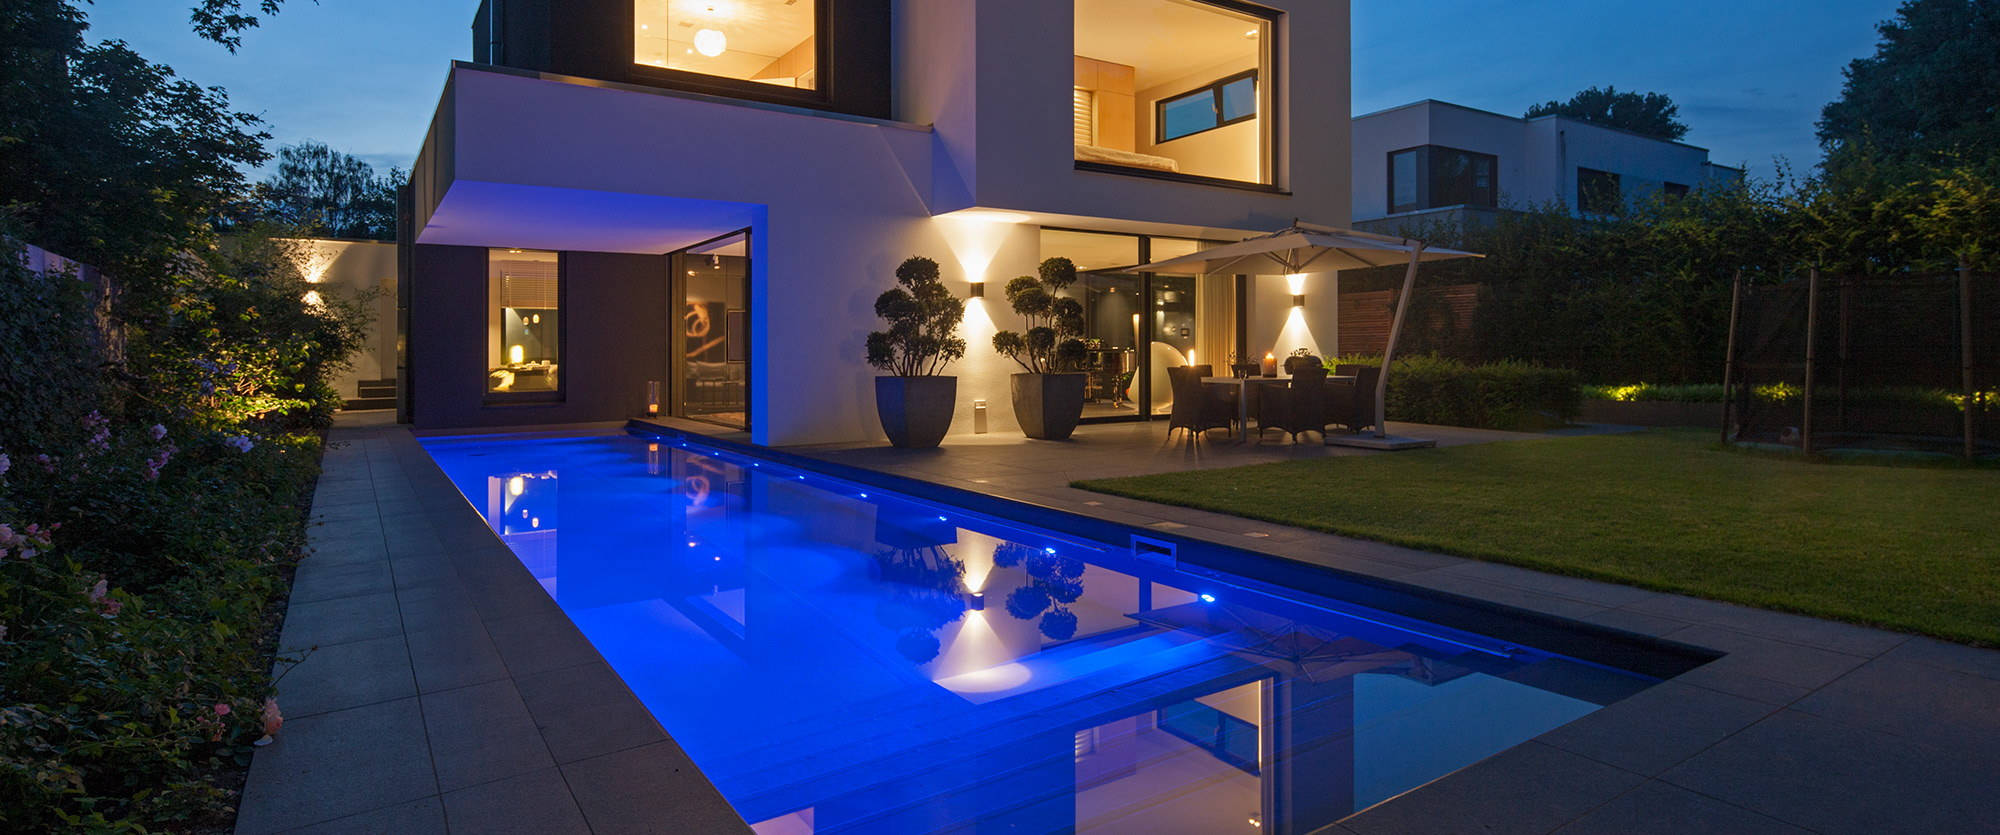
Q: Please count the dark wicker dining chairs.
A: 6